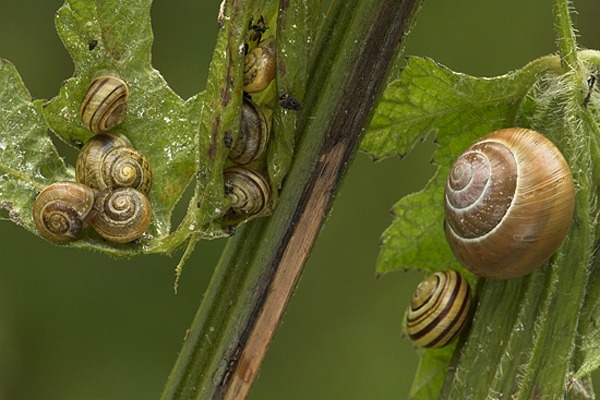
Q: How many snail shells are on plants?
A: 9